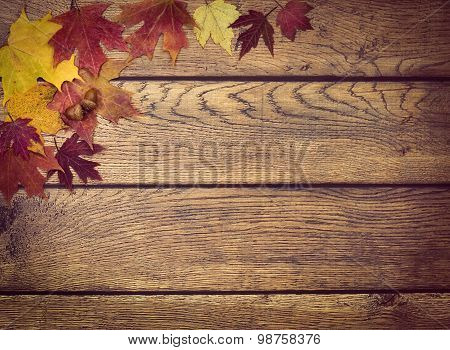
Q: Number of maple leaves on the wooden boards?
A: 11